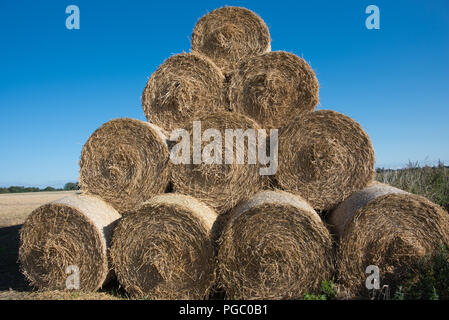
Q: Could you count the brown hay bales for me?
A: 10